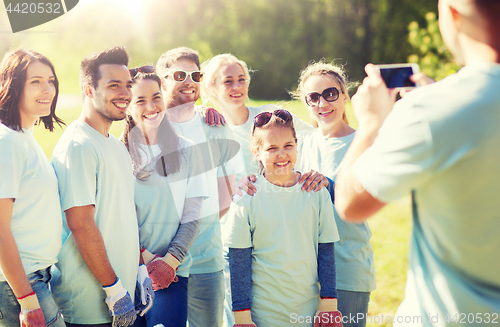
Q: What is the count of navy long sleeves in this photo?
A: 2